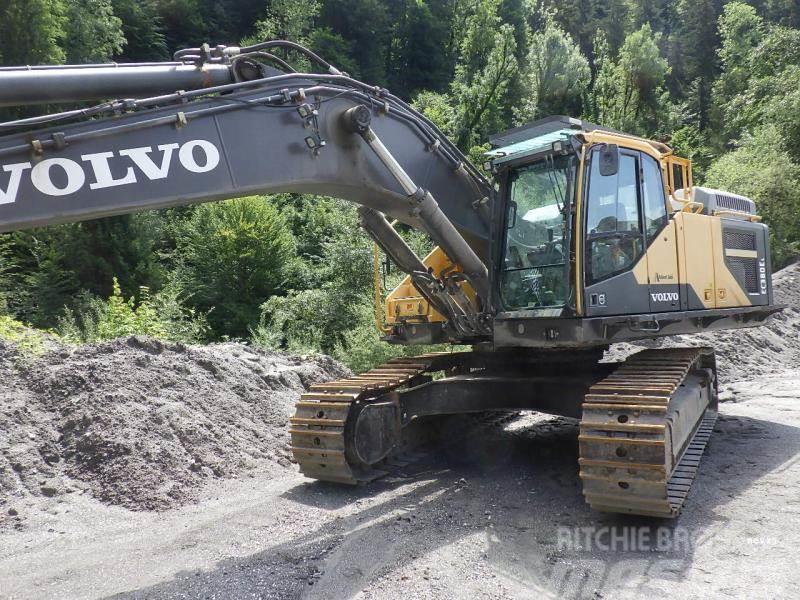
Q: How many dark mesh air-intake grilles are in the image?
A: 2